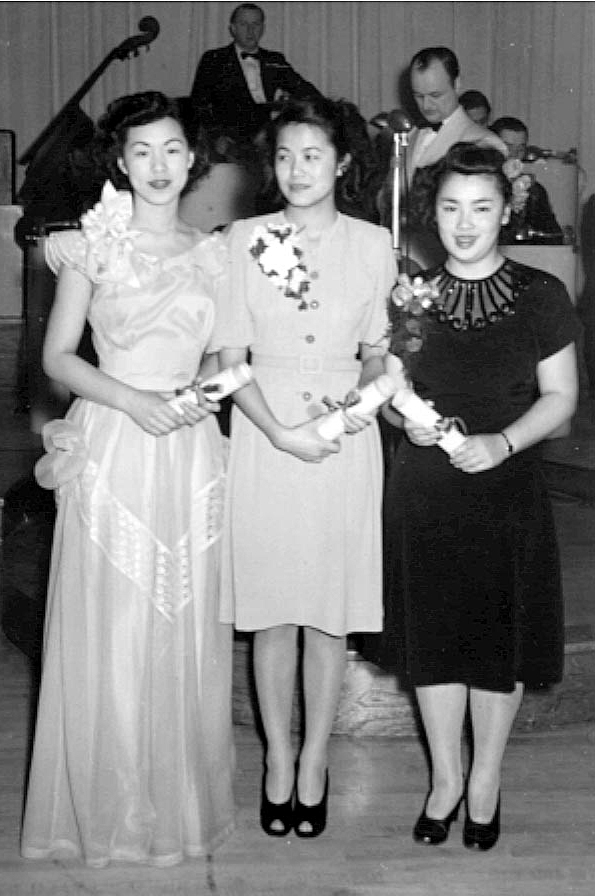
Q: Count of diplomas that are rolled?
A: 3